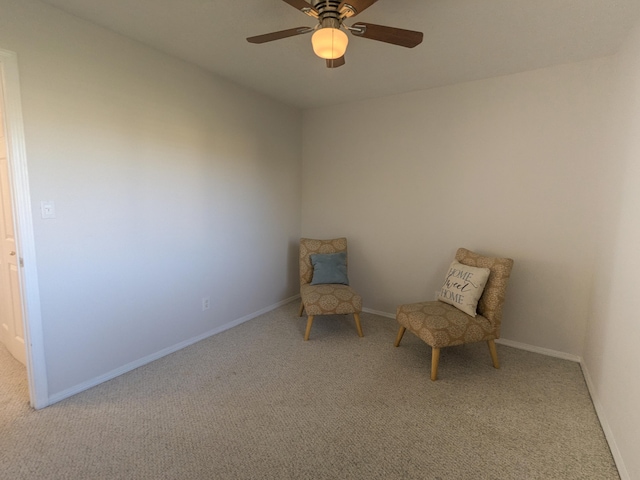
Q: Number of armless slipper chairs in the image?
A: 2